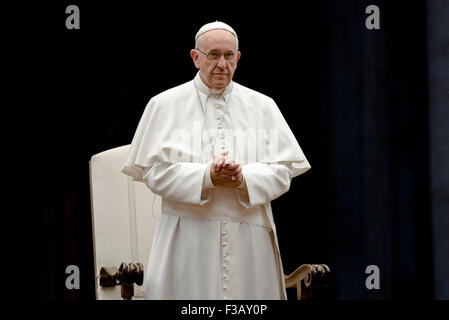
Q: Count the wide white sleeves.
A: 2